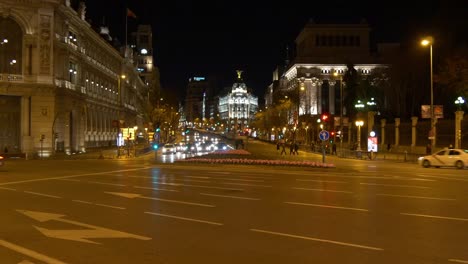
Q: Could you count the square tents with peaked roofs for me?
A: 0